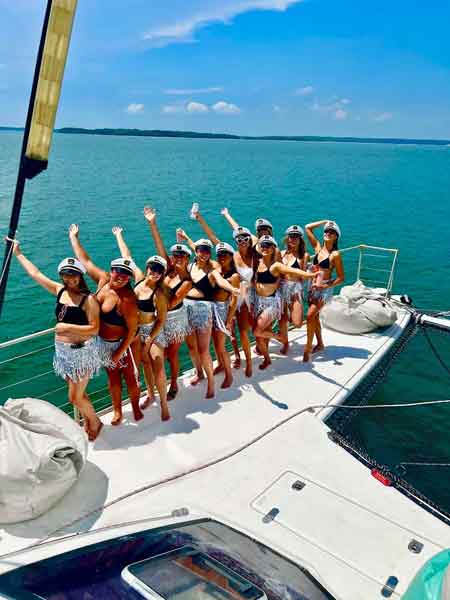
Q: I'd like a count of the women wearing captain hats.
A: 11